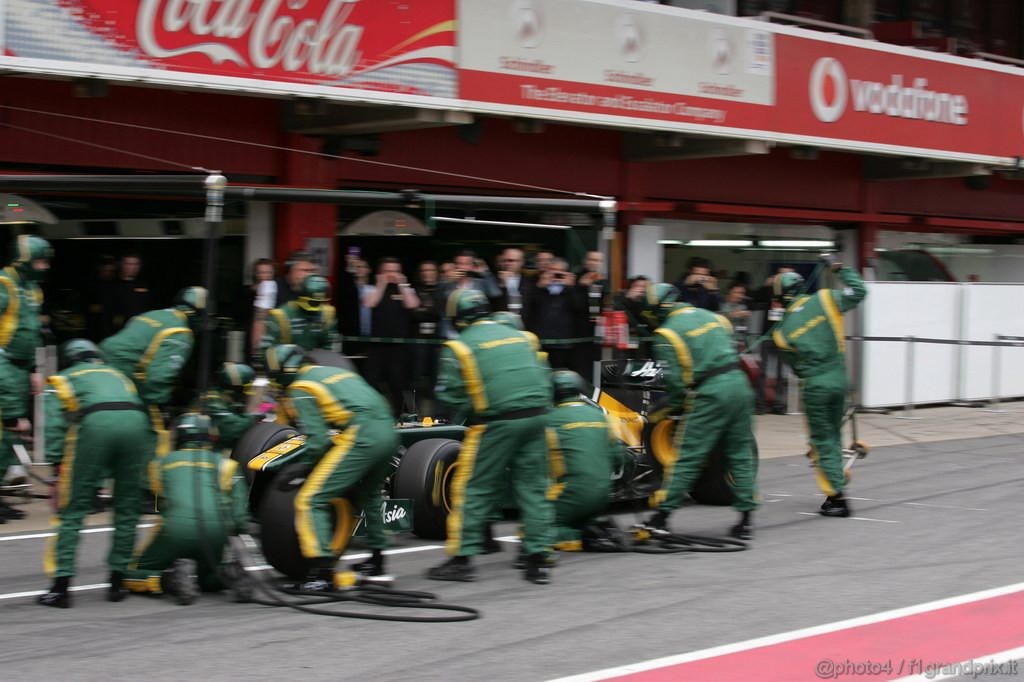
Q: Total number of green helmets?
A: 12